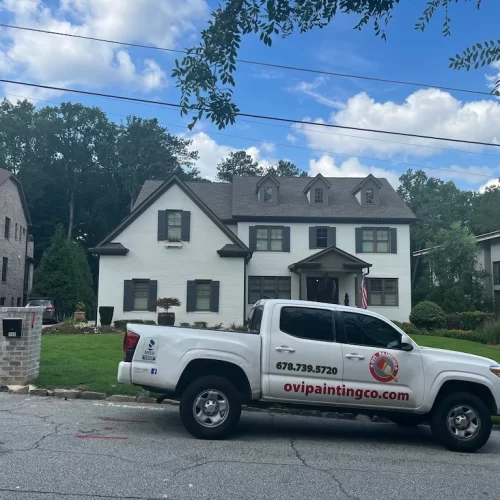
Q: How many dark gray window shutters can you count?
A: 12